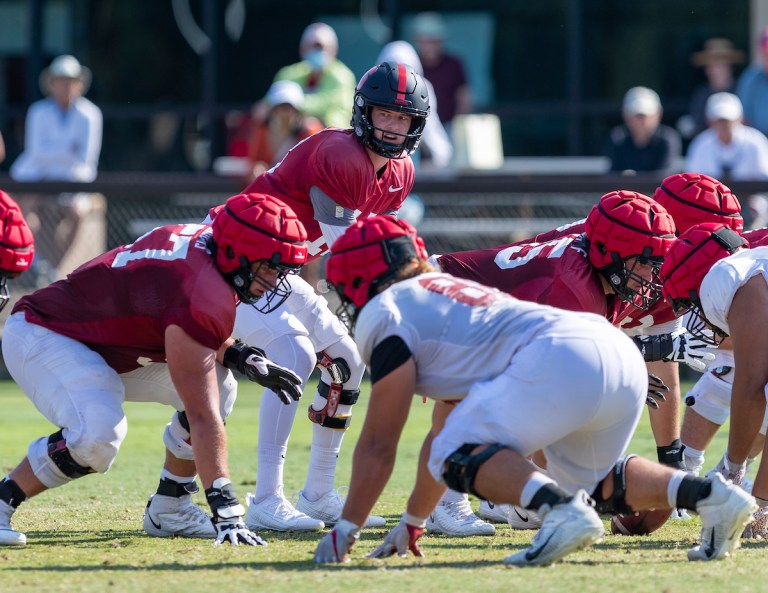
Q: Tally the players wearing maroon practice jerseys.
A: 4